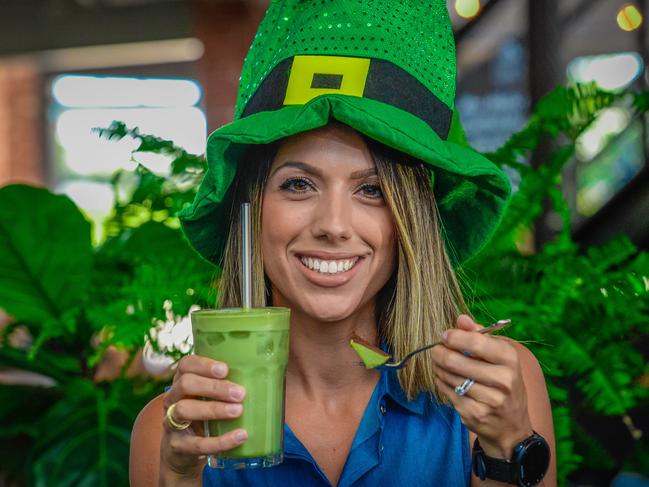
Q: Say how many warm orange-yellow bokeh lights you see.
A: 2